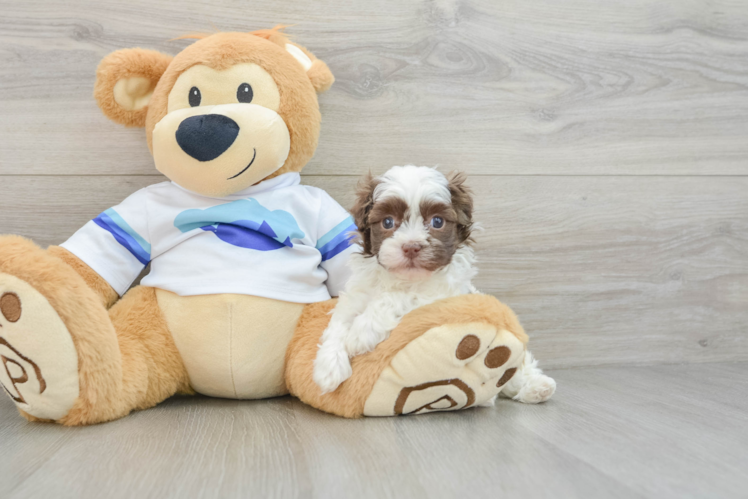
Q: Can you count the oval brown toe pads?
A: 4